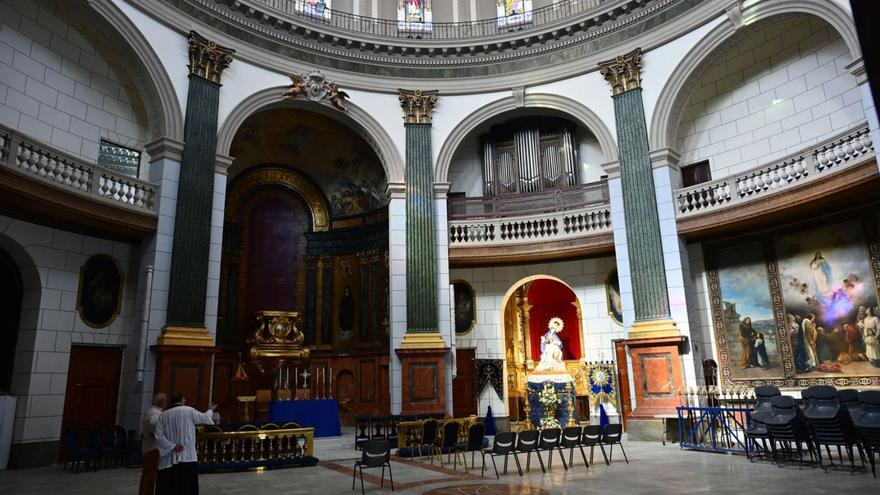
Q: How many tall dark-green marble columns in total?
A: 3